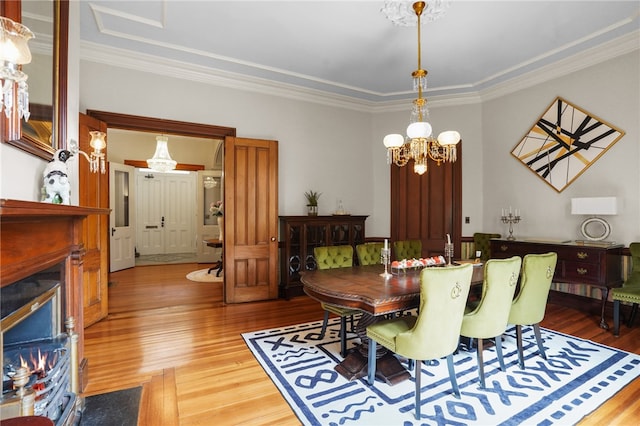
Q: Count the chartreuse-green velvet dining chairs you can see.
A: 8